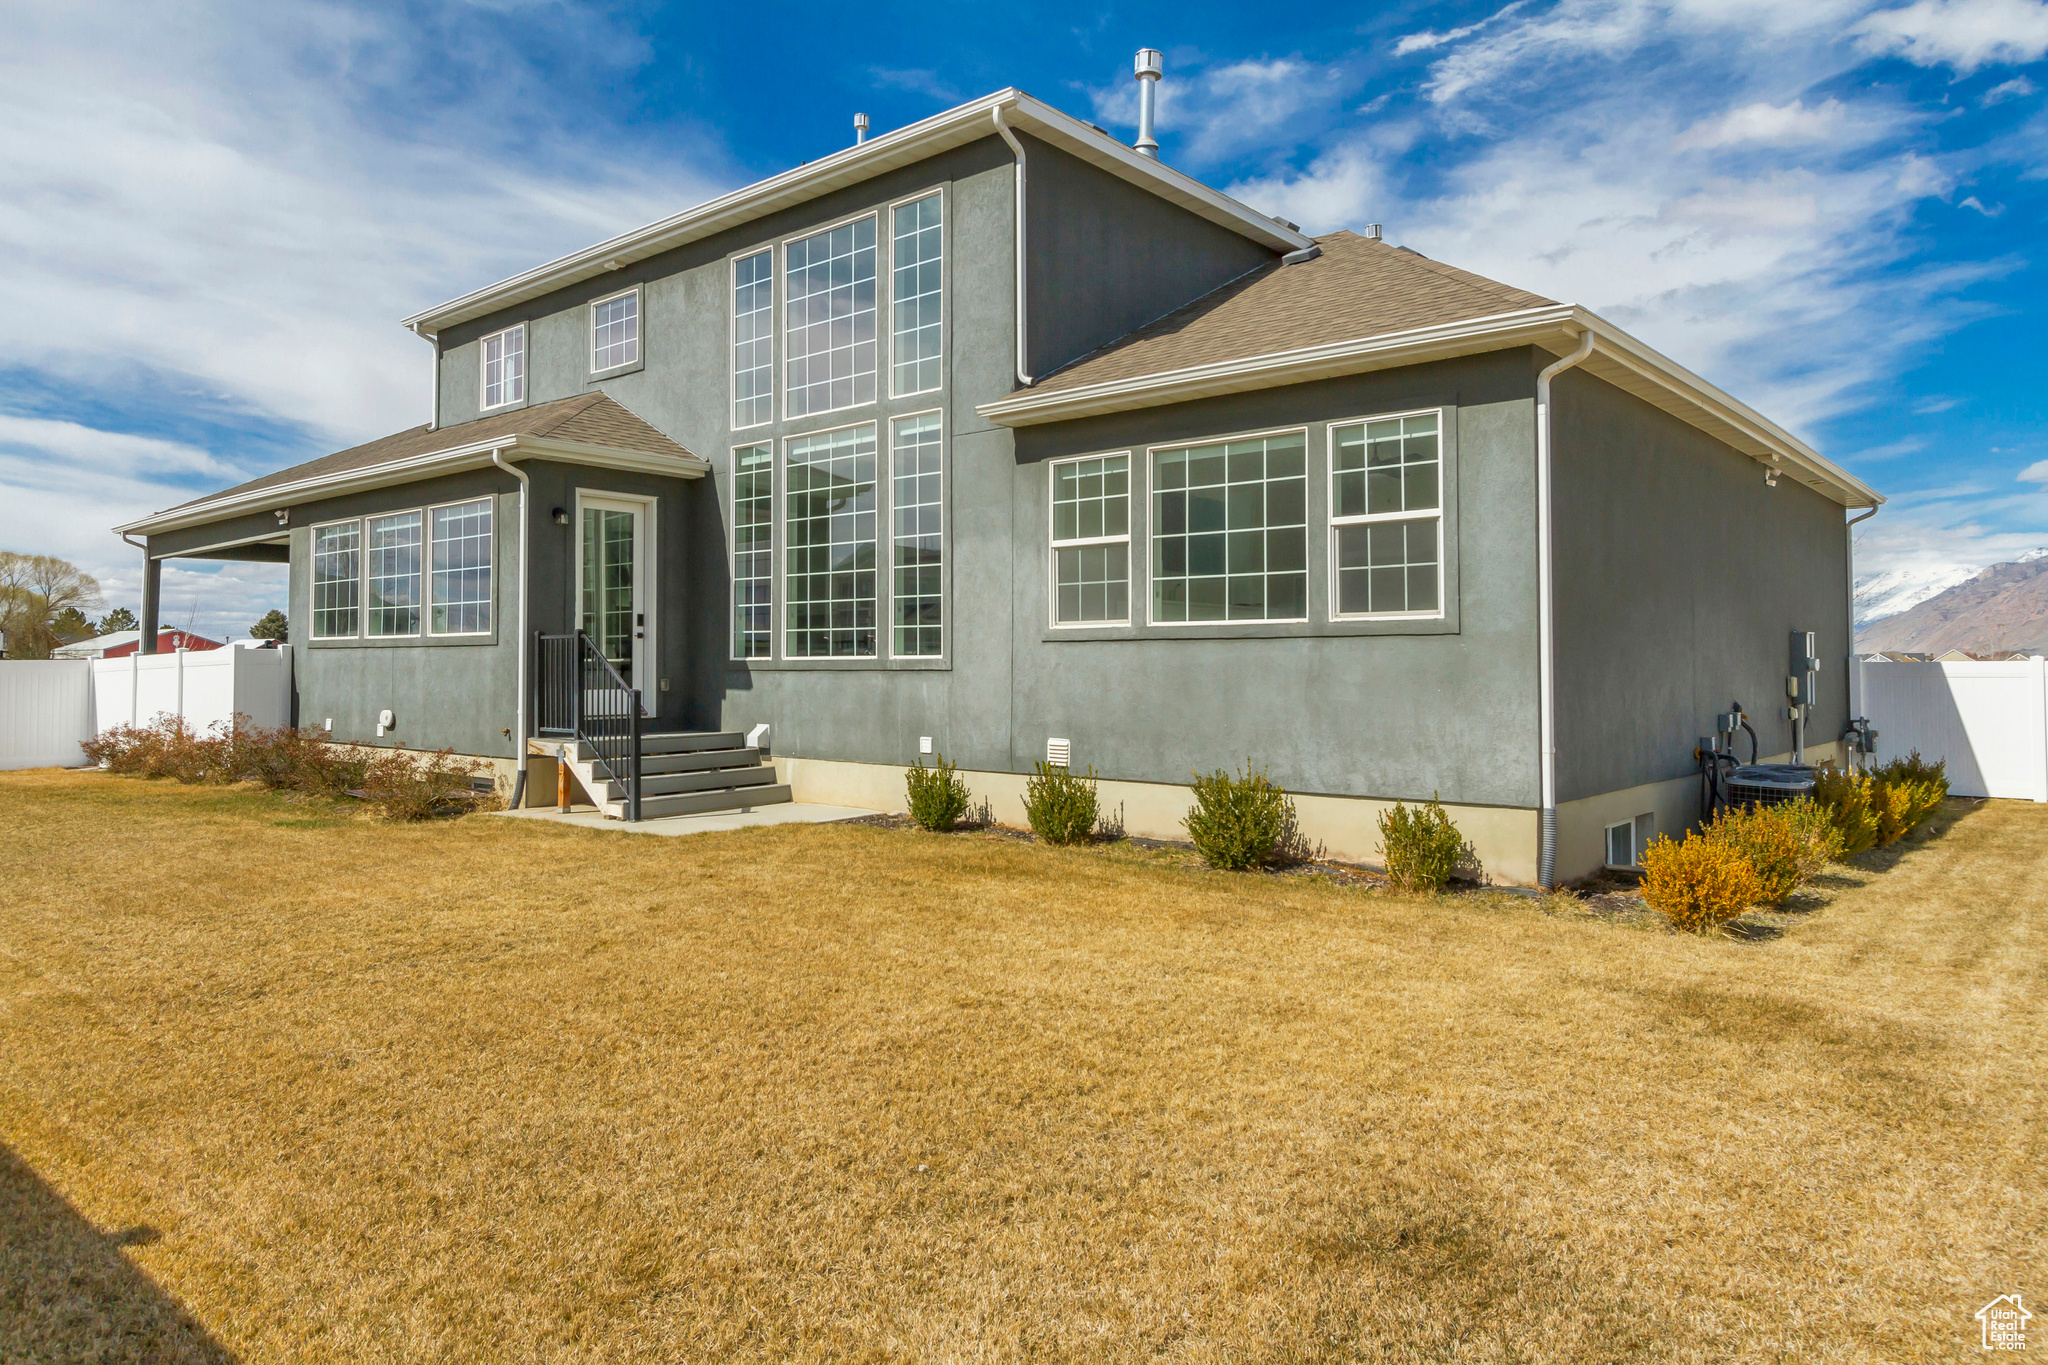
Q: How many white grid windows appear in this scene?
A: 14